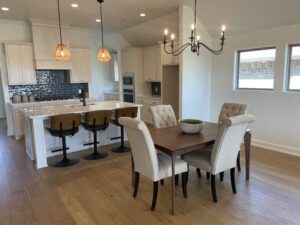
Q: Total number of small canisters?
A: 3